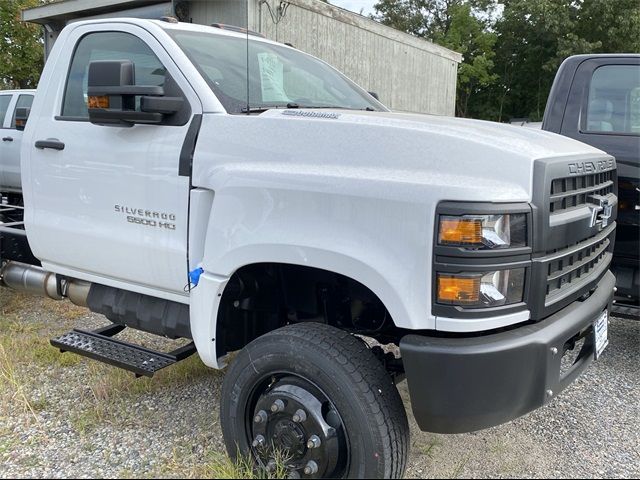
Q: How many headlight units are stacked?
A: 2